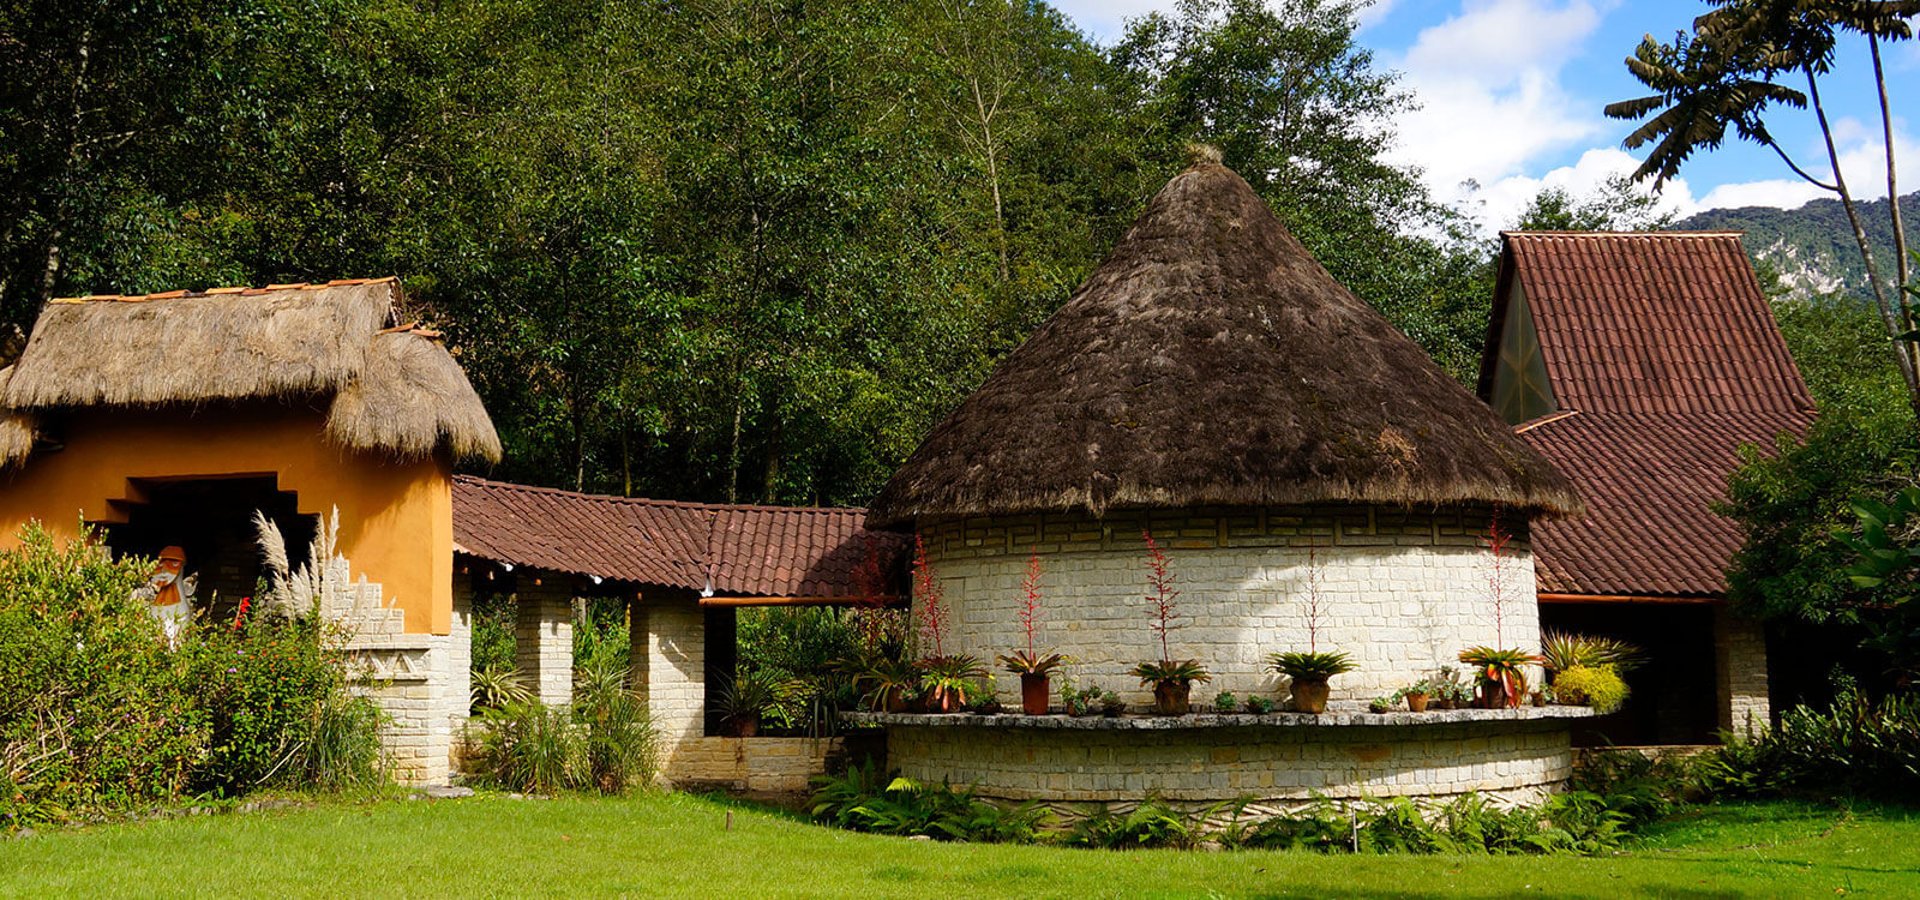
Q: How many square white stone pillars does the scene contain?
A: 4